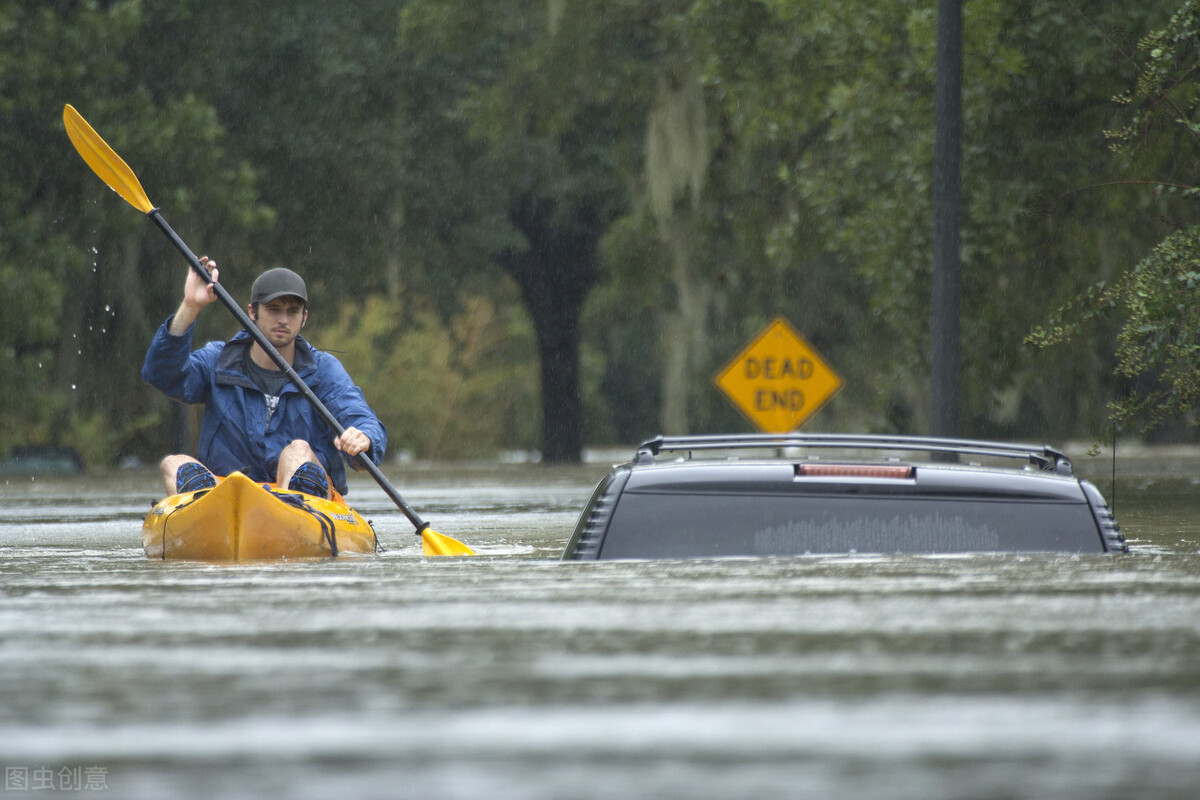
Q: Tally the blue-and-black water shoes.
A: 2